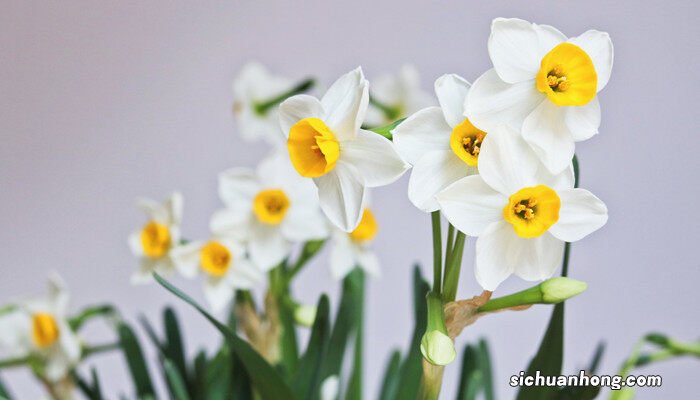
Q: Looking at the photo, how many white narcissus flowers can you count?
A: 11